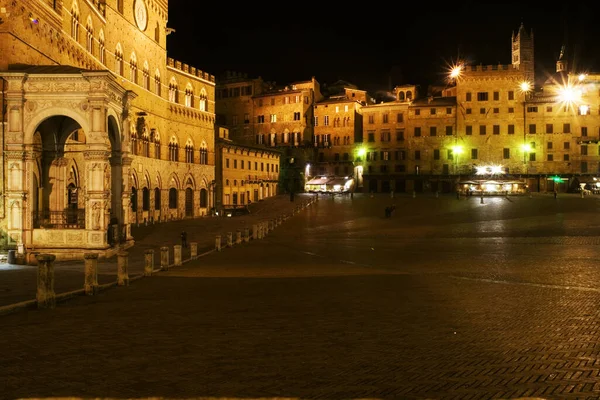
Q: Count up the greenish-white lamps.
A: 3